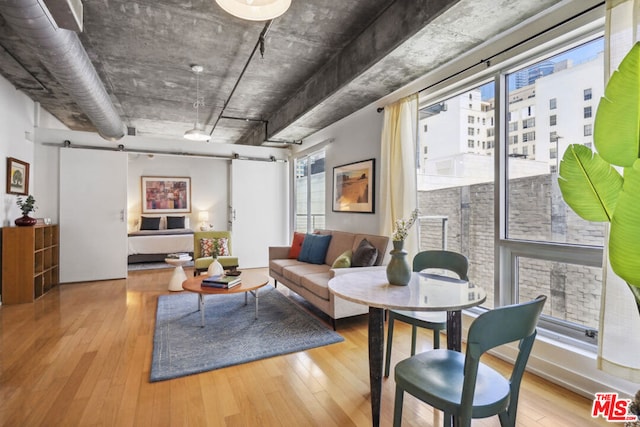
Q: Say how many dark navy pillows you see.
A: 2